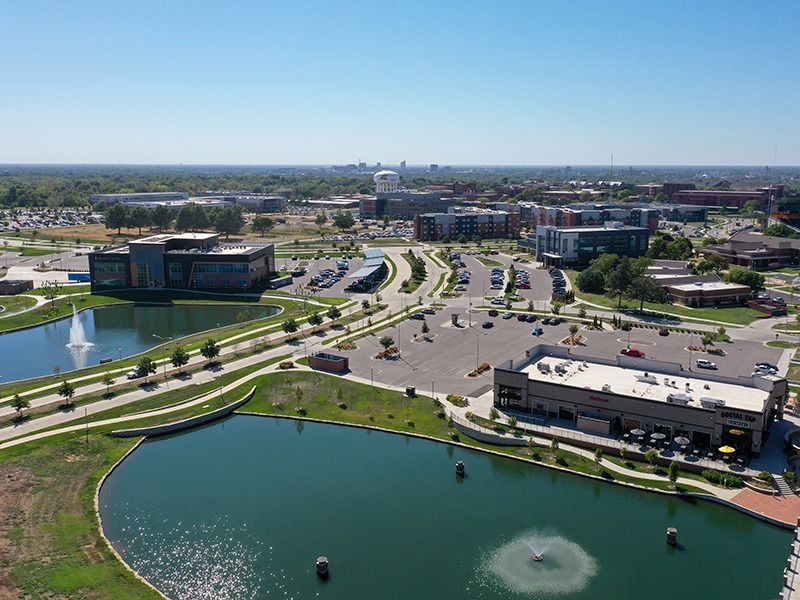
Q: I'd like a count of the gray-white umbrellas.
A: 3